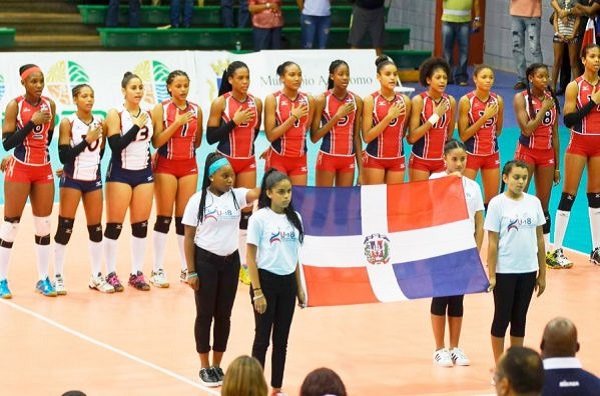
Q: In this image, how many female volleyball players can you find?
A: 12